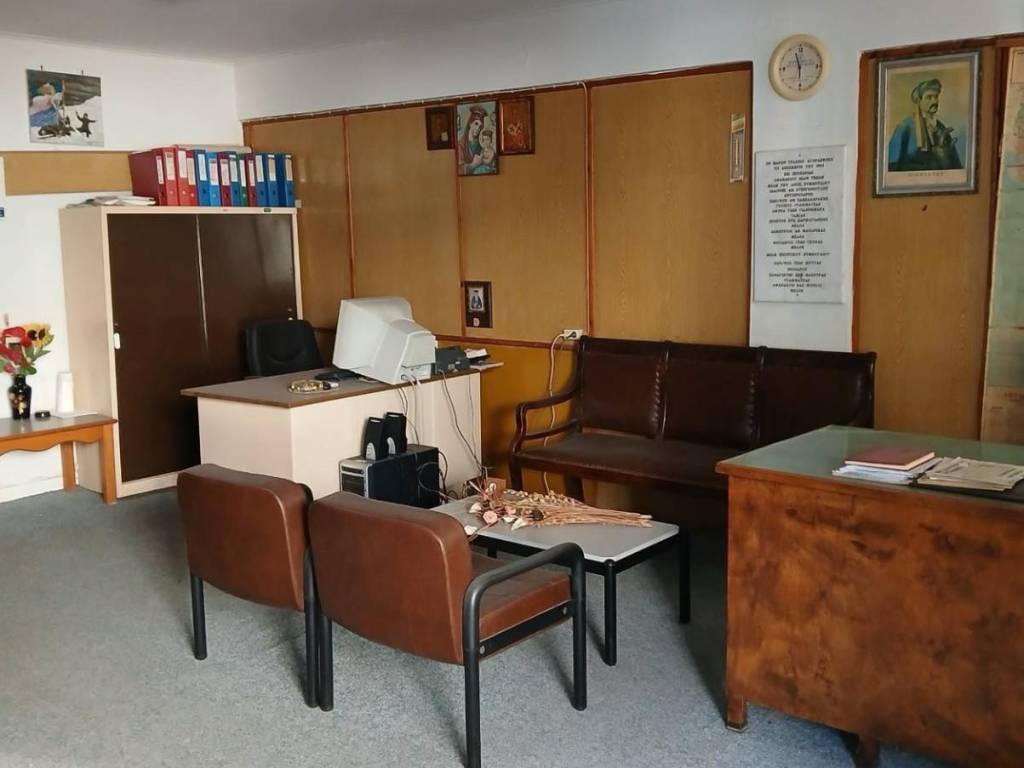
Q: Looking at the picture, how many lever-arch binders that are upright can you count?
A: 13